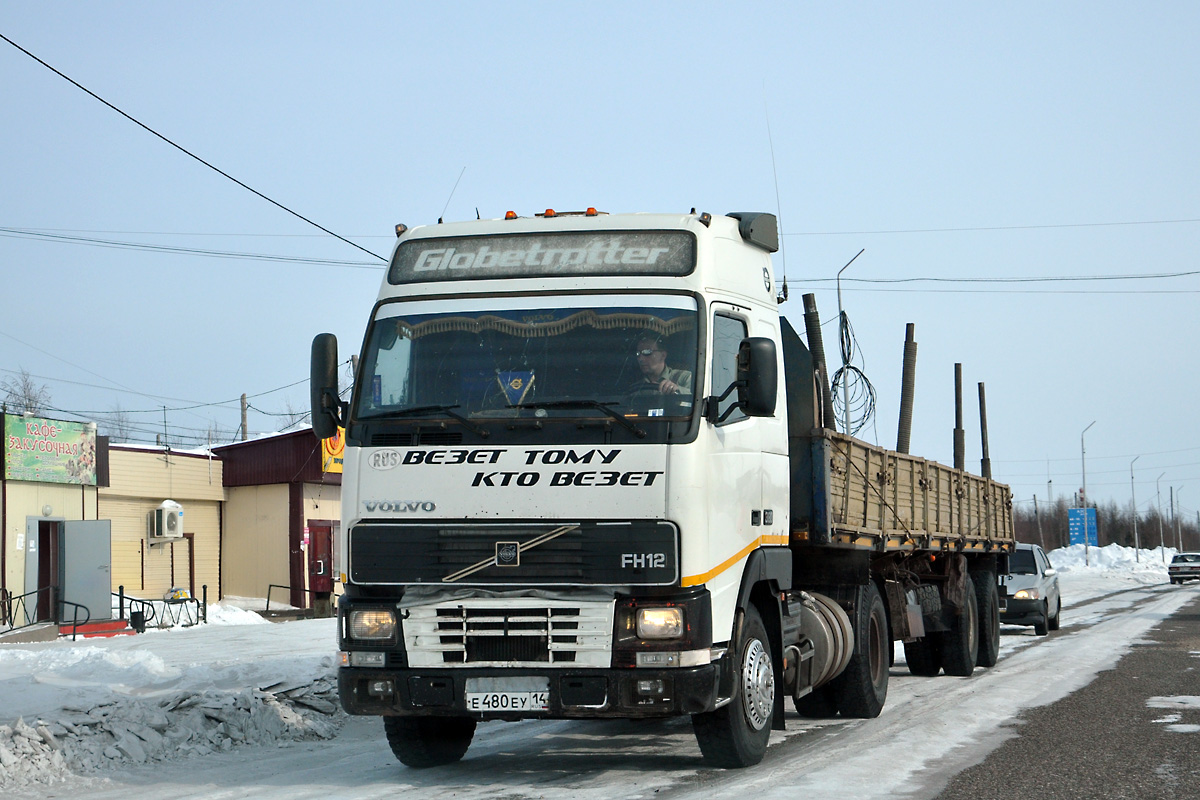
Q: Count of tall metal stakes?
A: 4